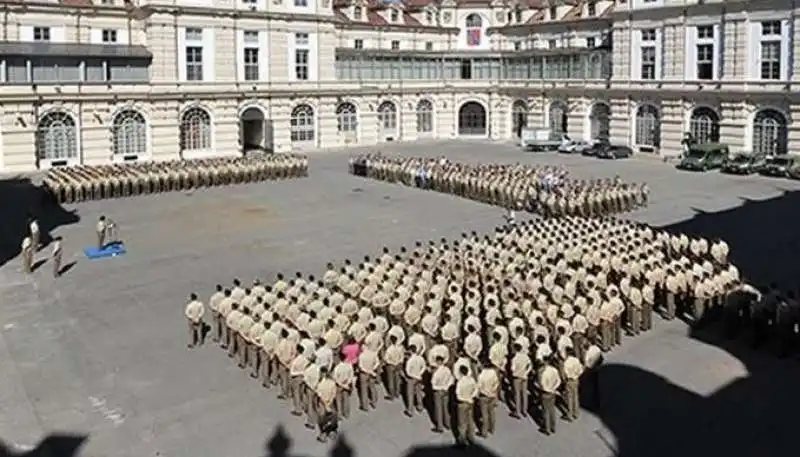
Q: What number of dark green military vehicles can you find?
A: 3